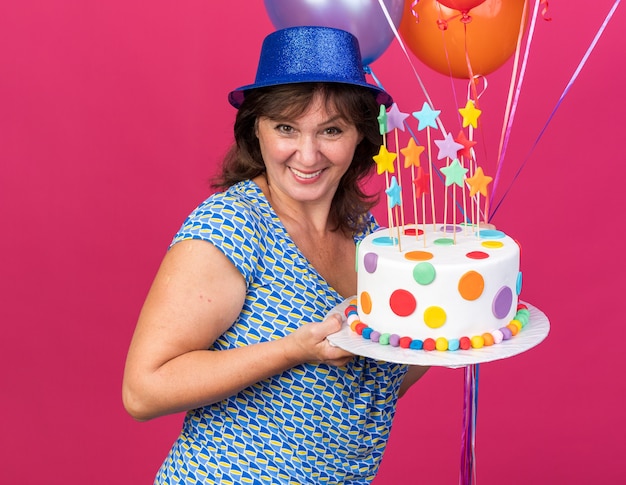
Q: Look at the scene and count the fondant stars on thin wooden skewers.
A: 12